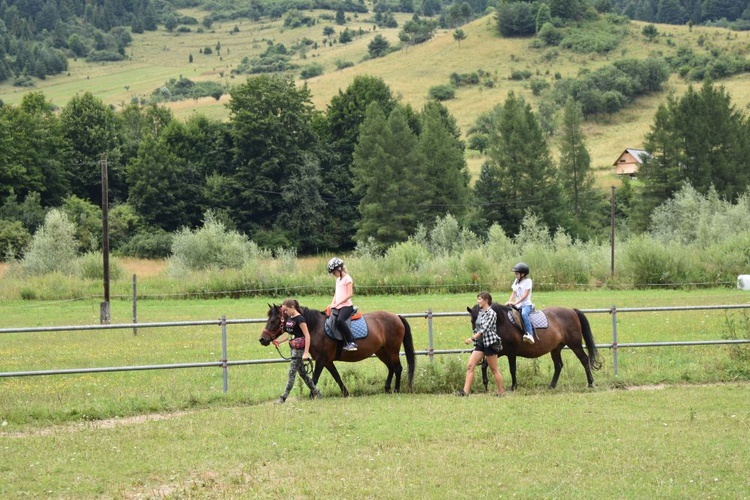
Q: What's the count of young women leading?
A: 2